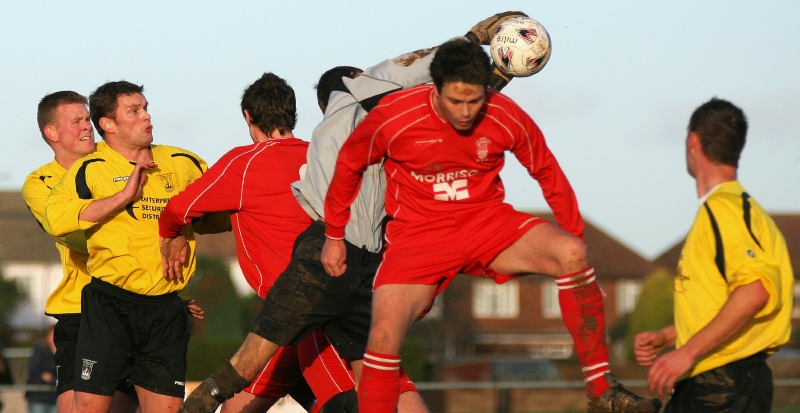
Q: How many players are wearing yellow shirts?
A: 3